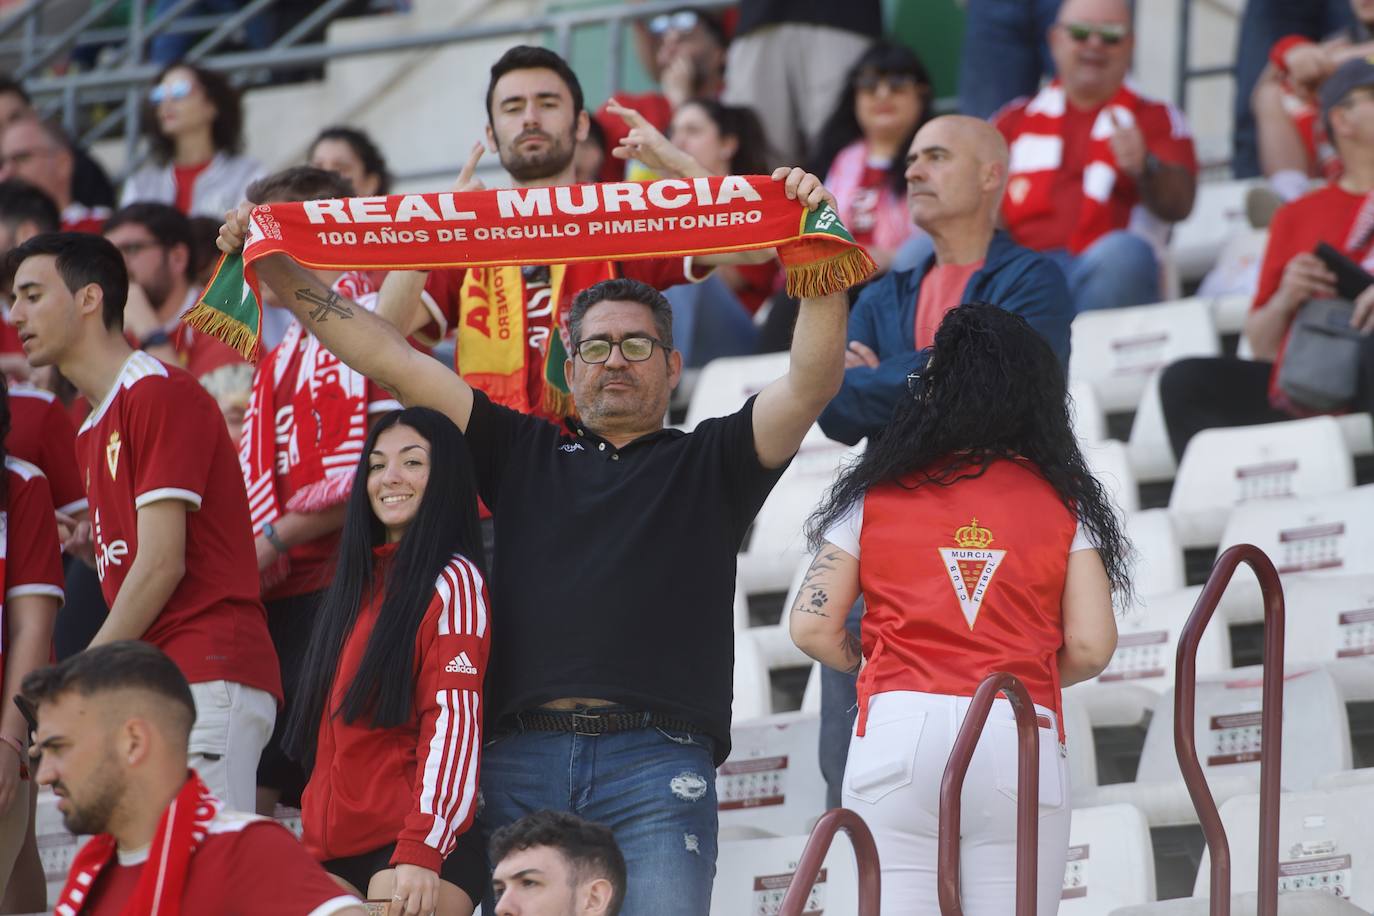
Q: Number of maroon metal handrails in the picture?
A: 3